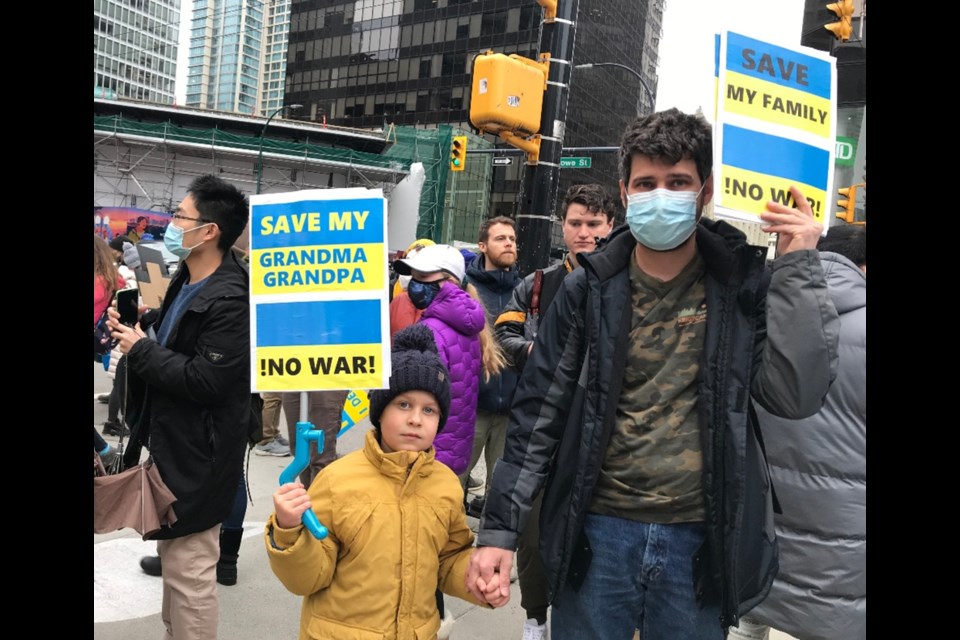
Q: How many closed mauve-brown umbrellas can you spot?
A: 1